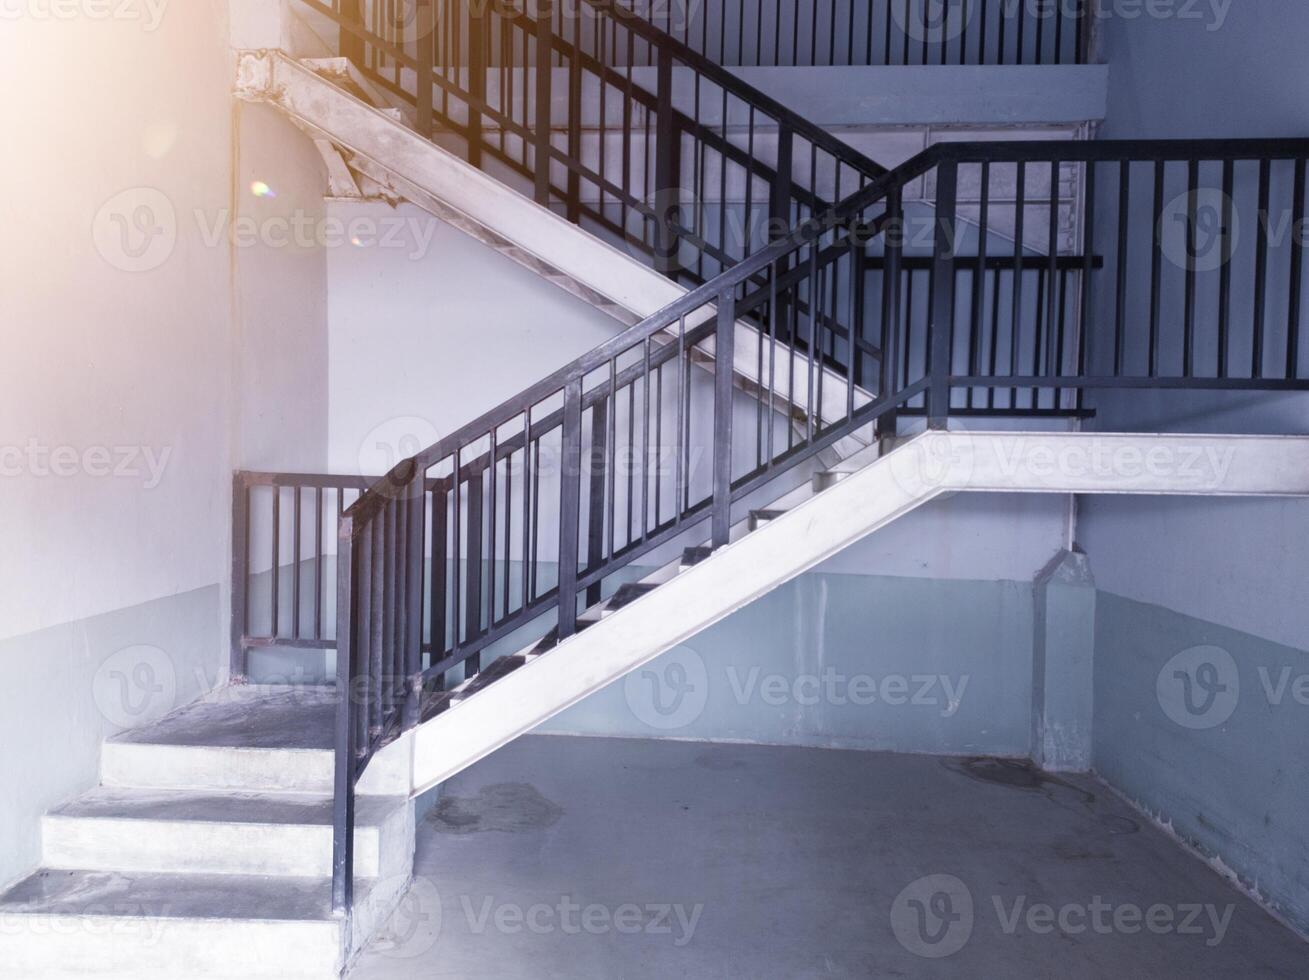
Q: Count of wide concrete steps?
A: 3